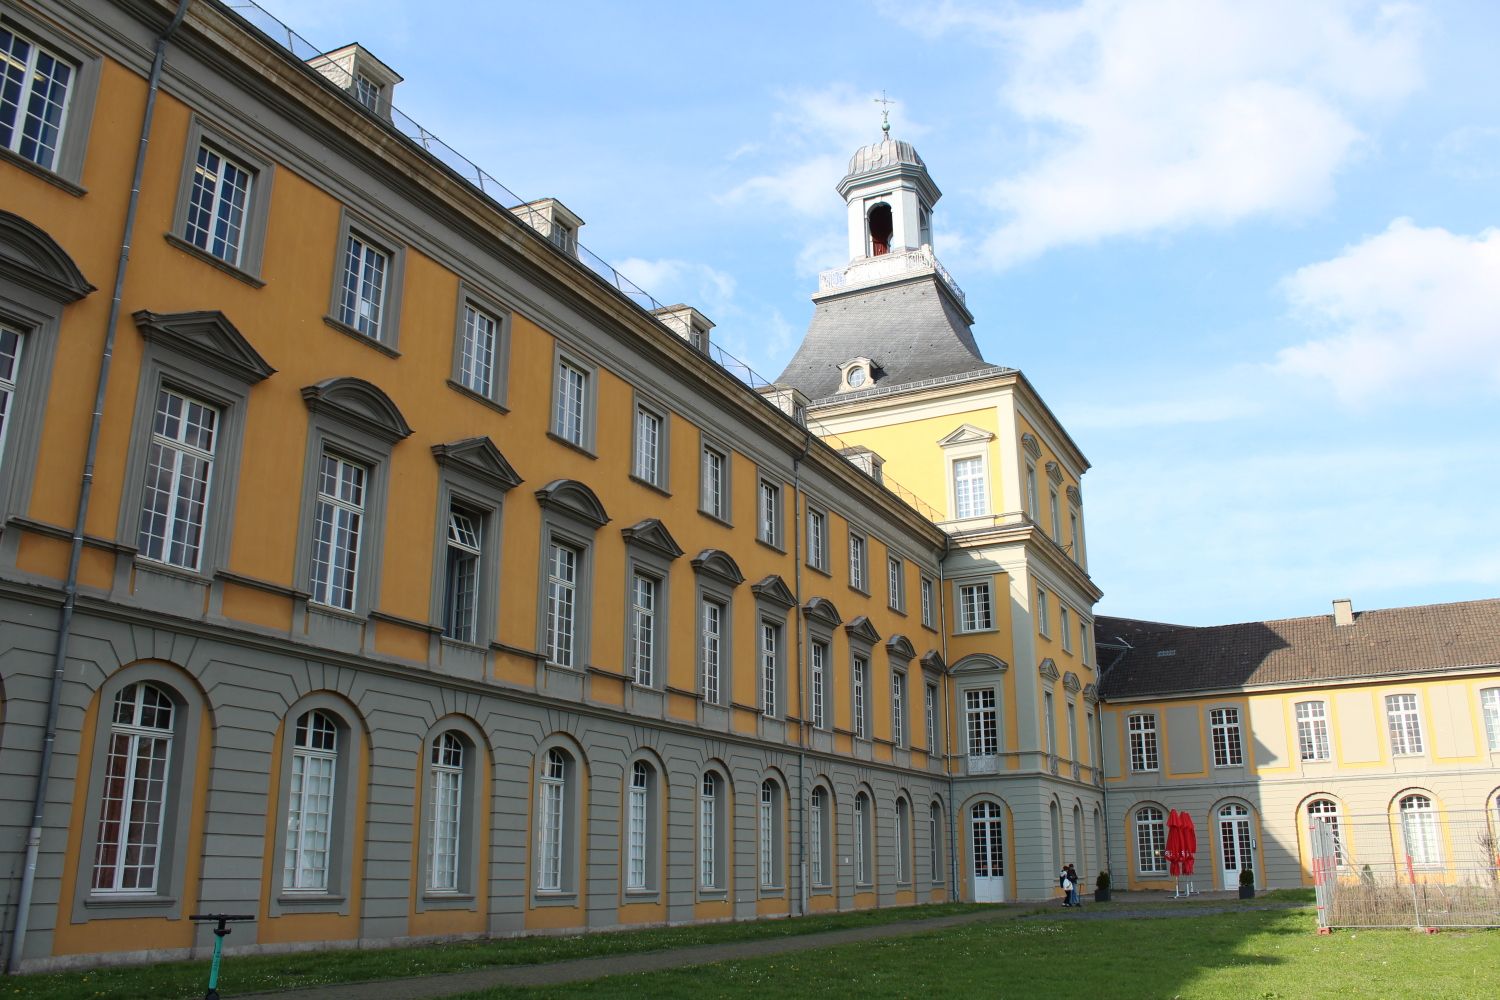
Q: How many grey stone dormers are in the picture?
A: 5